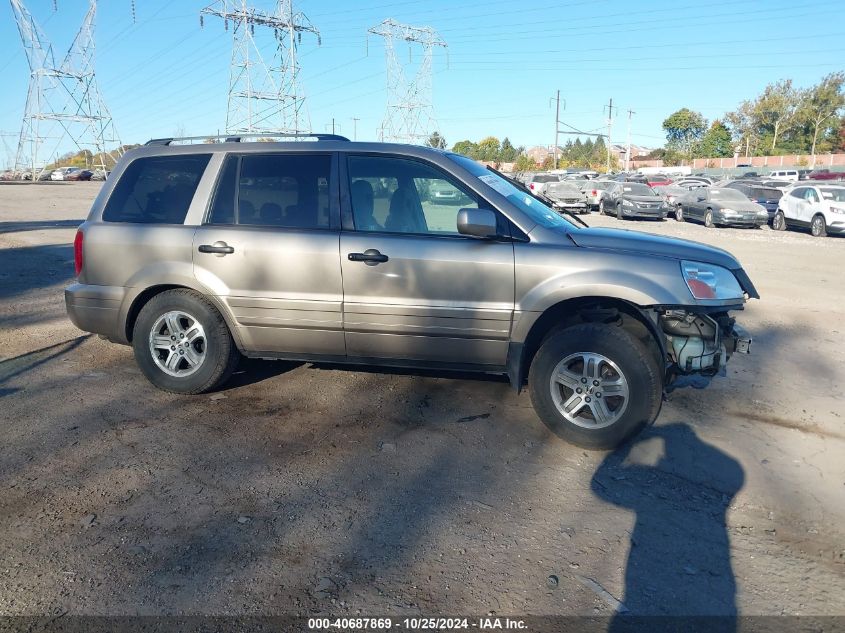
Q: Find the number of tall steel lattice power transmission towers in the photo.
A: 3